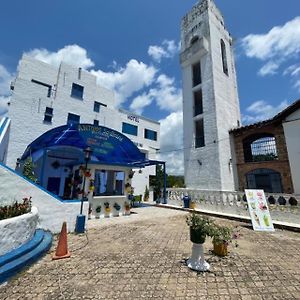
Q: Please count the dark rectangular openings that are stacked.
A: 3